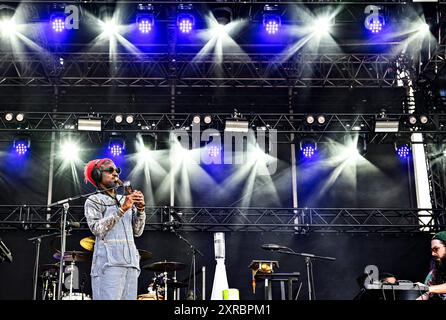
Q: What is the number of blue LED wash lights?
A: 10